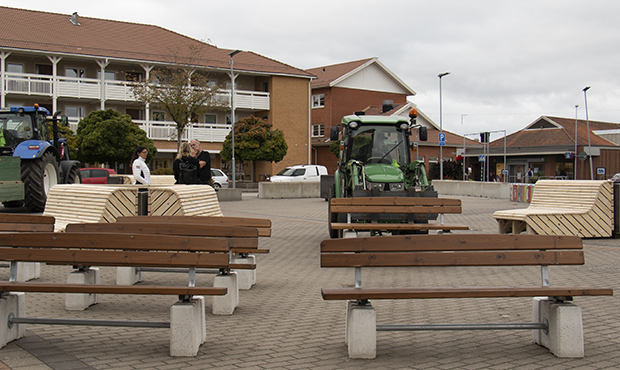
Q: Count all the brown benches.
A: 6